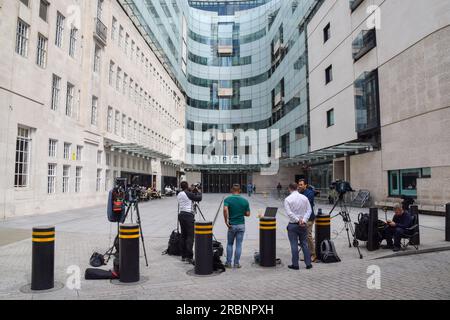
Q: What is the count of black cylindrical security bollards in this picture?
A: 5